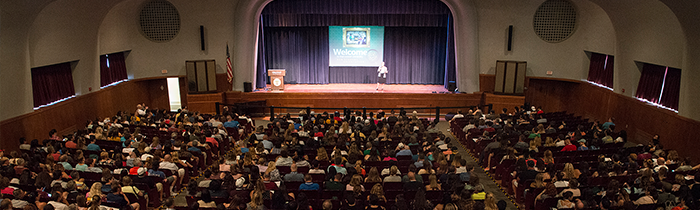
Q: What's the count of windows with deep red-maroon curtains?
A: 4